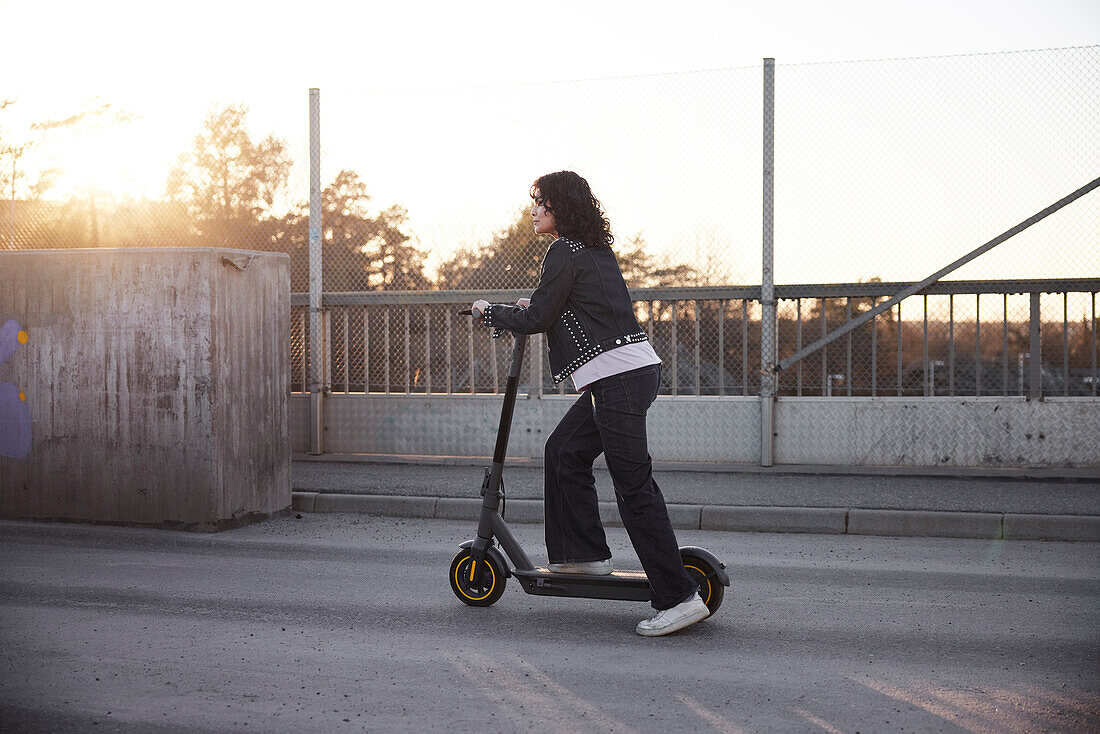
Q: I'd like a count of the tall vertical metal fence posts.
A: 2